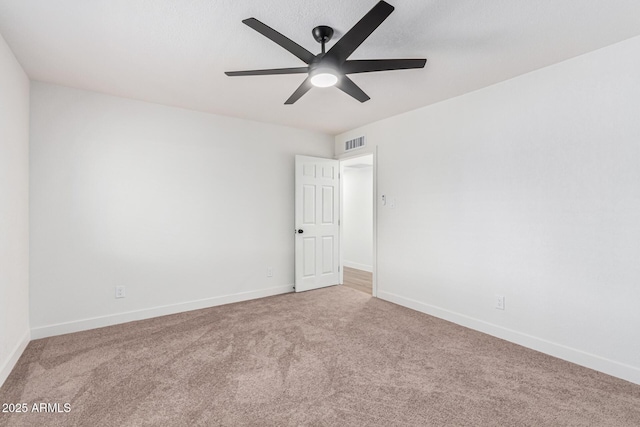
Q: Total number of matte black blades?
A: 6